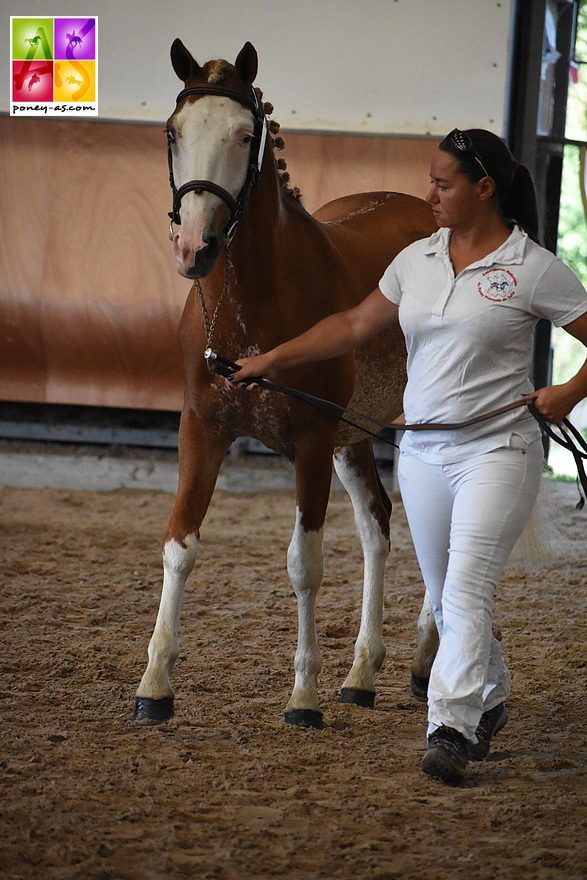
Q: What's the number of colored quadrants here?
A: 4